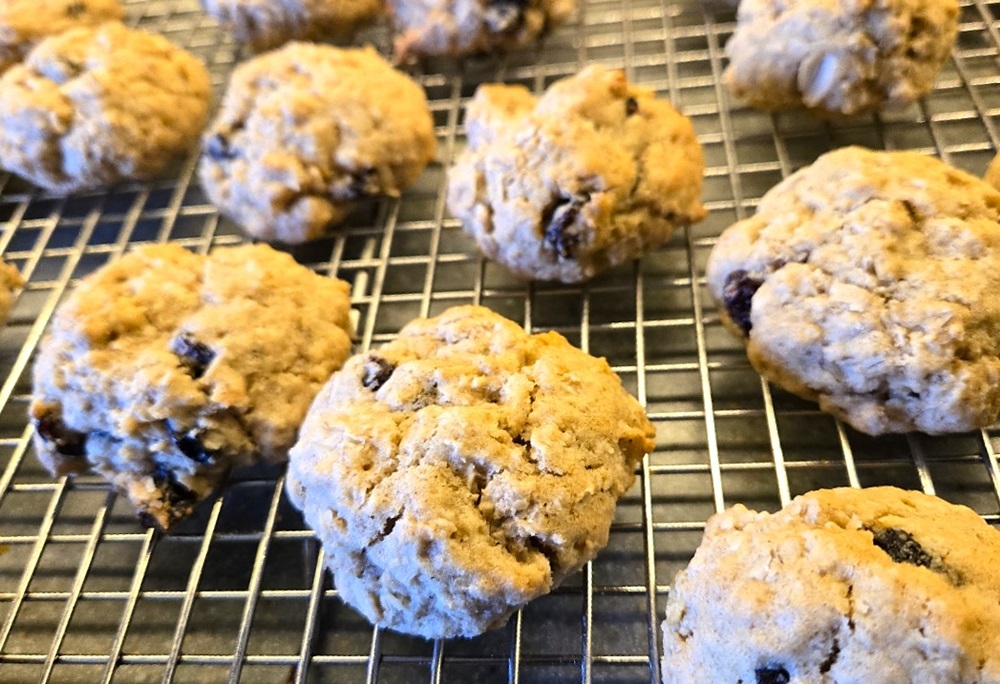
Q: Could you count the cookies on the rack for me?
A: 13